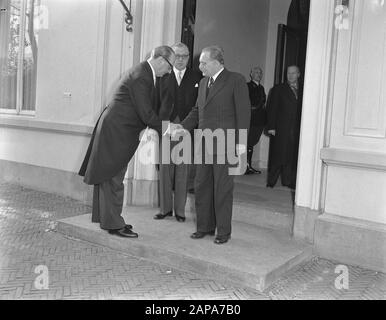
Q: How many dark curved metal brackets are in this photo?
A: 1